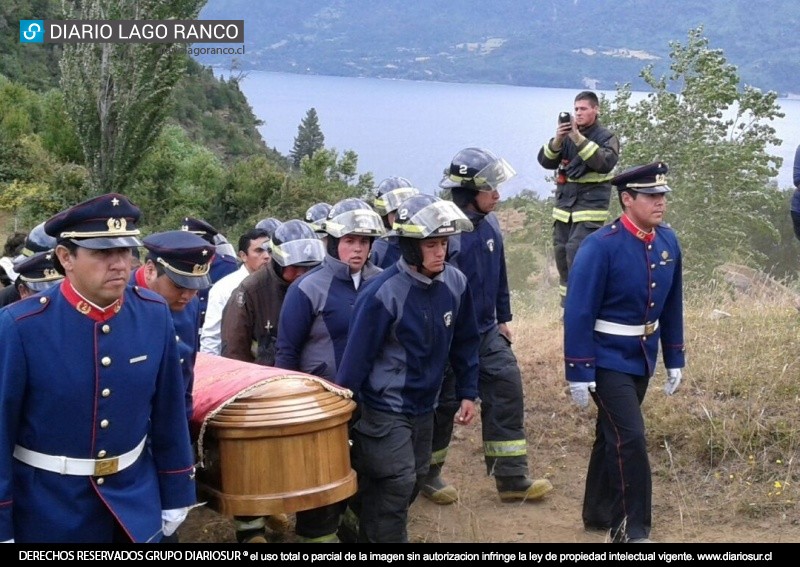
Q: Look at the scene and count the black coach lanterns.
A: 0